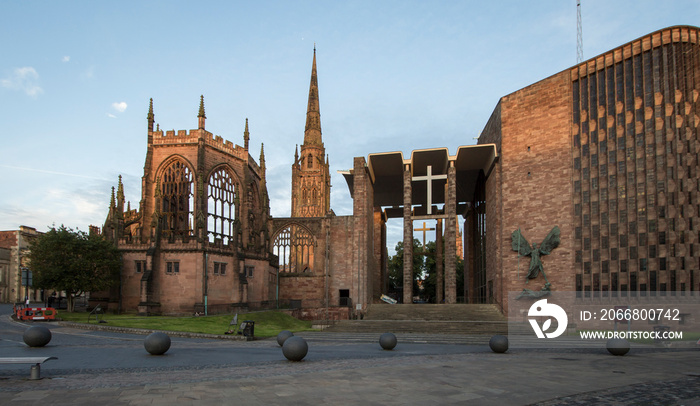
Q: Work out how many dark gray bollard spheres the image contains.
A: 7